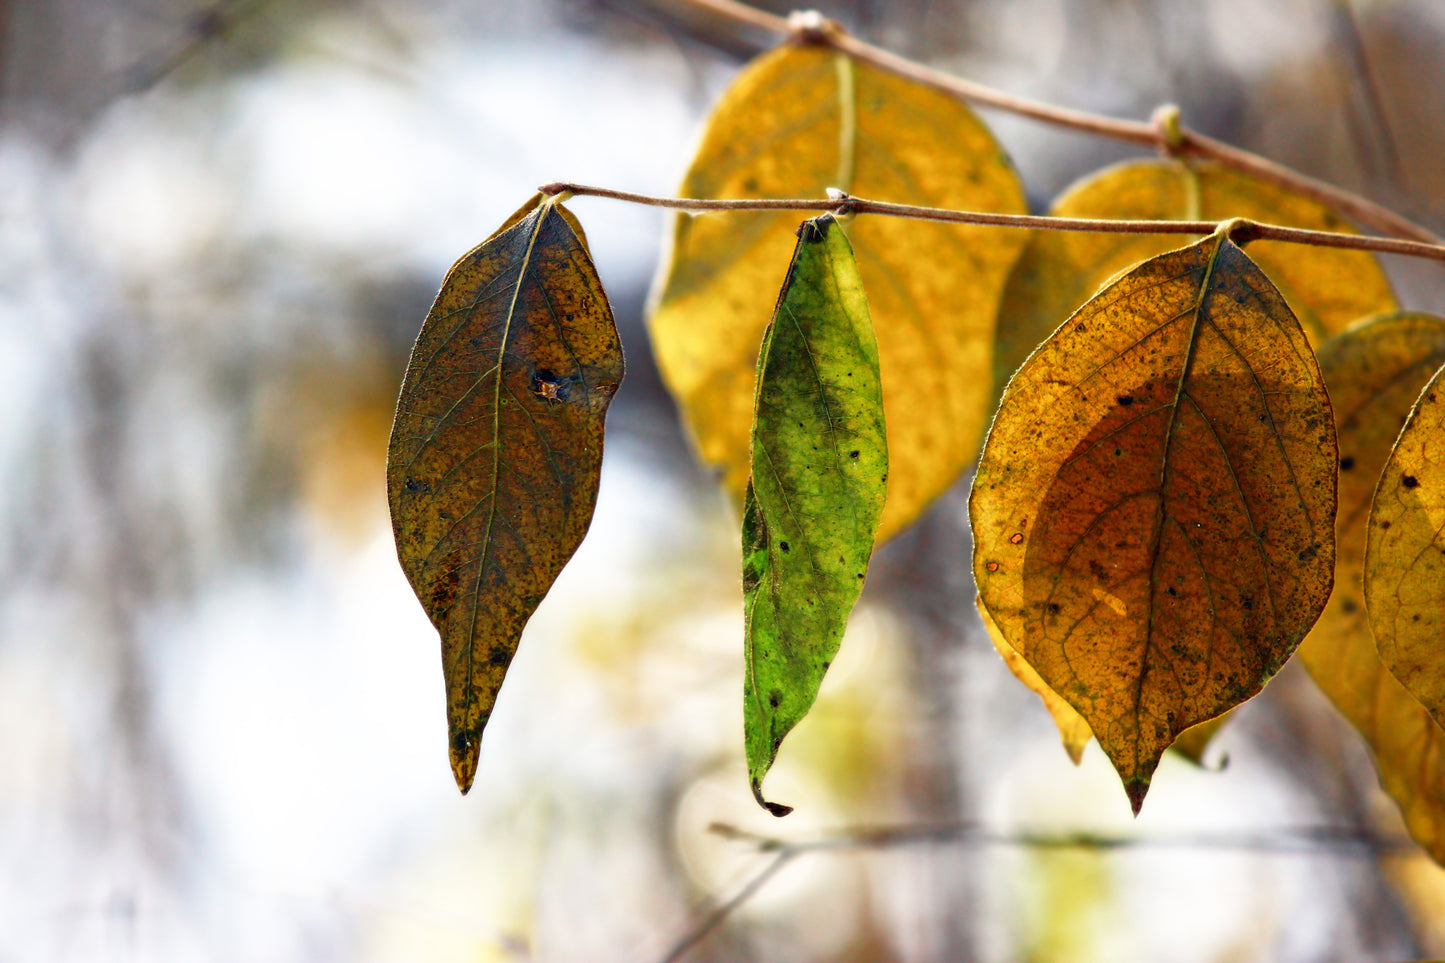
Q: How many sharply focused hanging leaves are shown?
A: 3